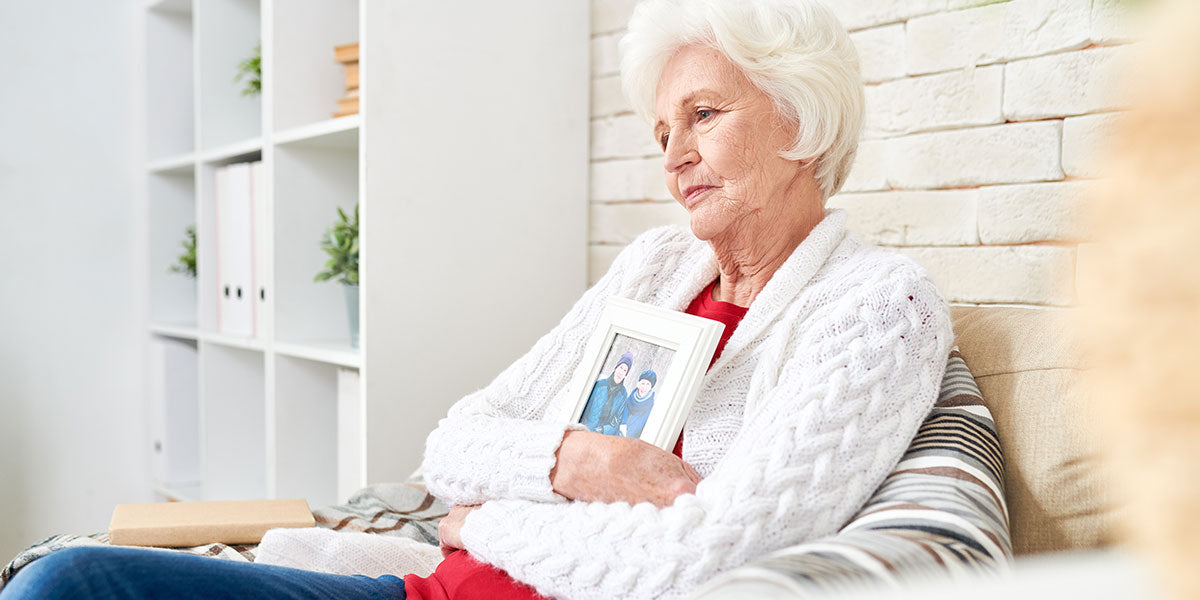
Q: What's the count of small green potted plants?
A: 3